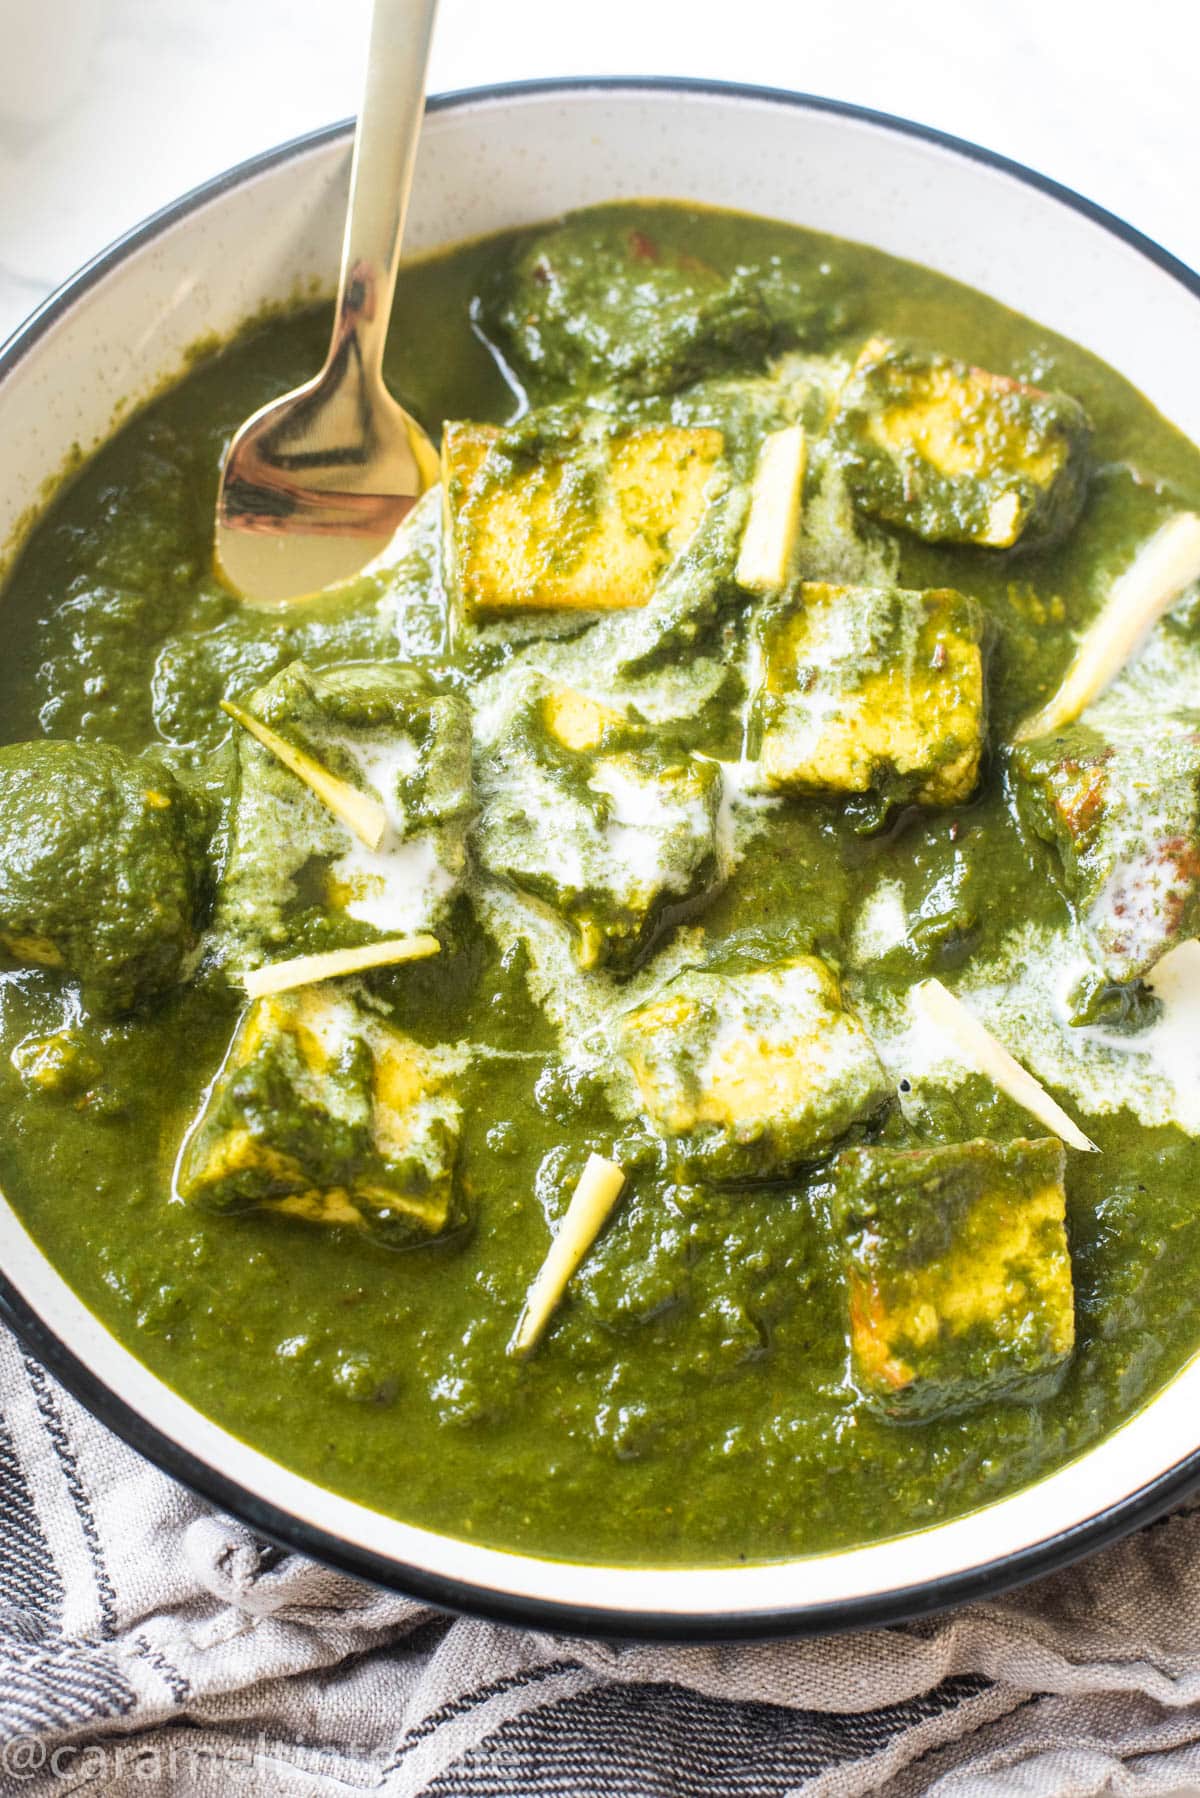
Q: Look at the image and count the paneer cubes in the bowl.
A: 11